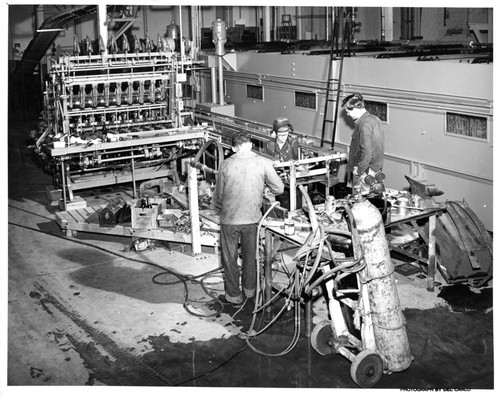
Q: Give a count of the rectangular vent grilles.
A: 4